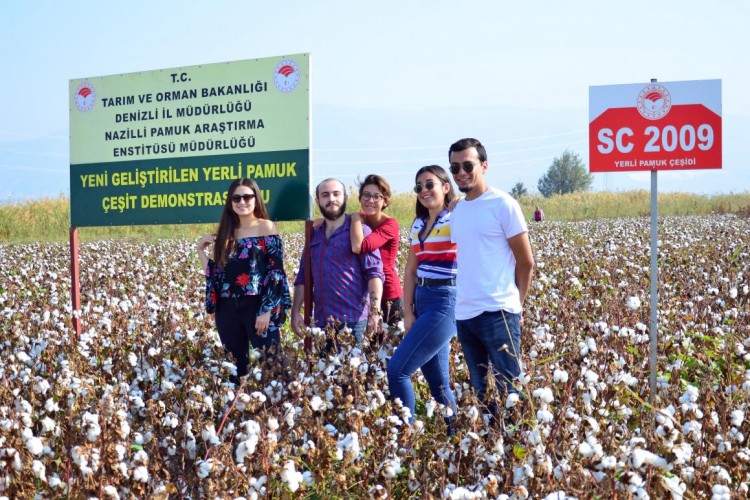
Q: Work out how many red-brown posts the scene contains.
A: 2